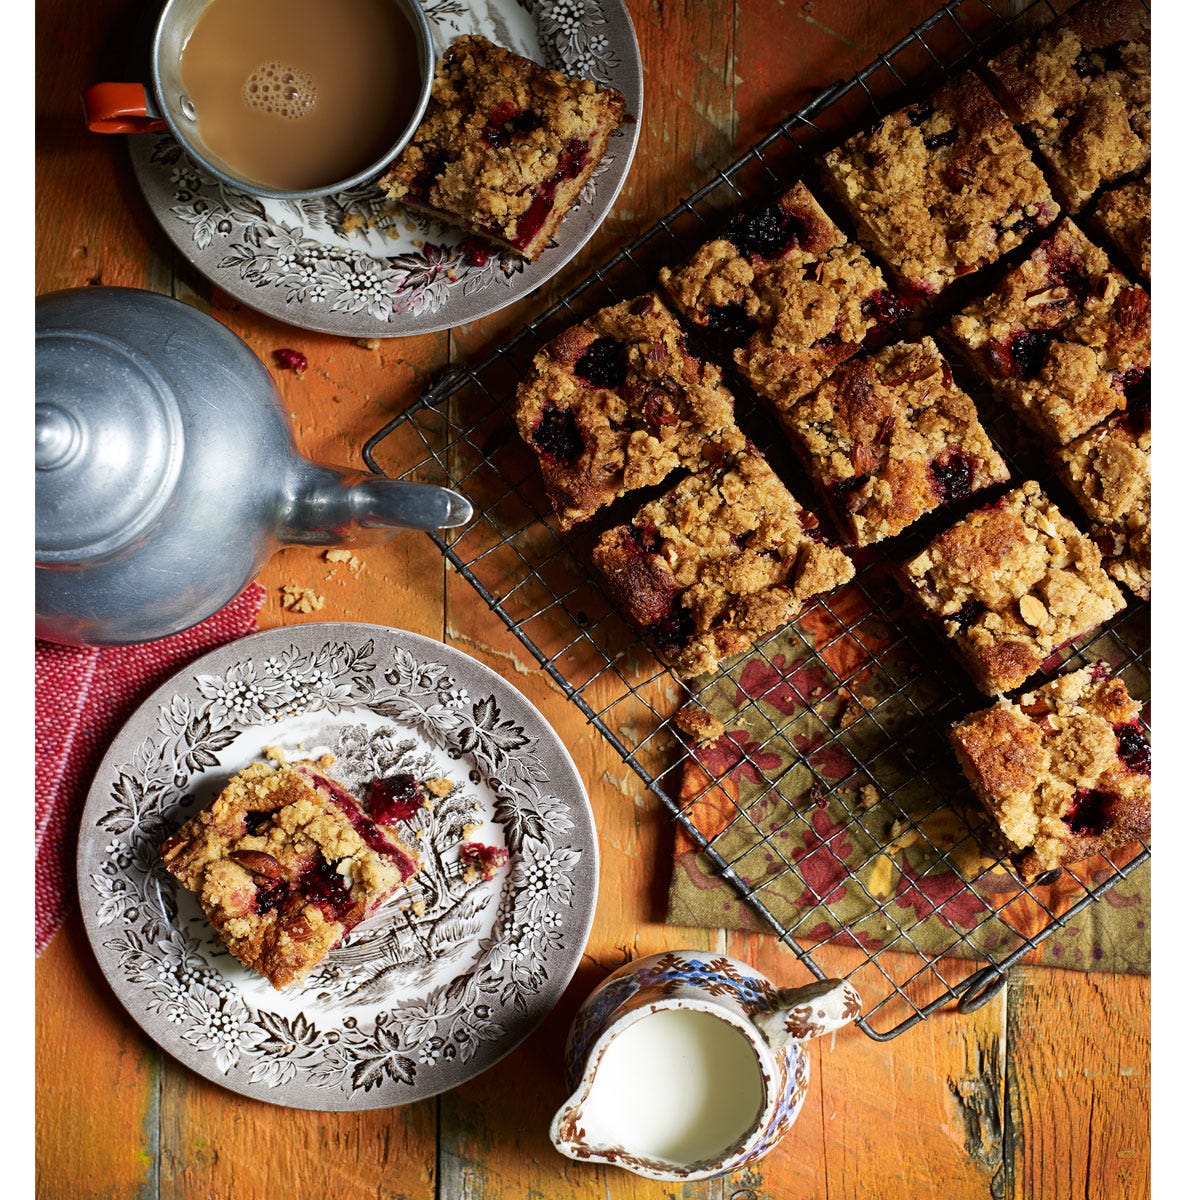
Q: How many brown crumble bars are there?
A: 13